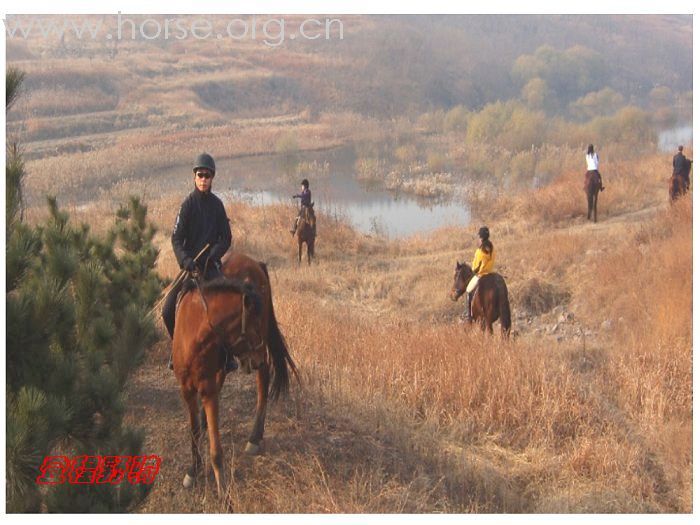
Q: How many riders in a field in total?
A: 5